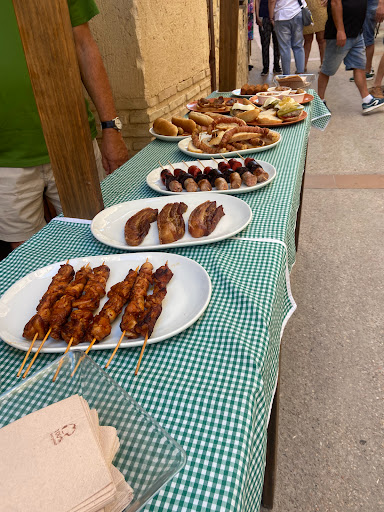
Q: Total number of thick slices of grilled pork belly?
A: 3